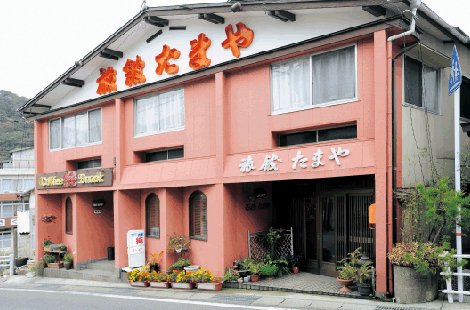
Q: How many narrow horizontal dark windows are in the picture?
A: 3